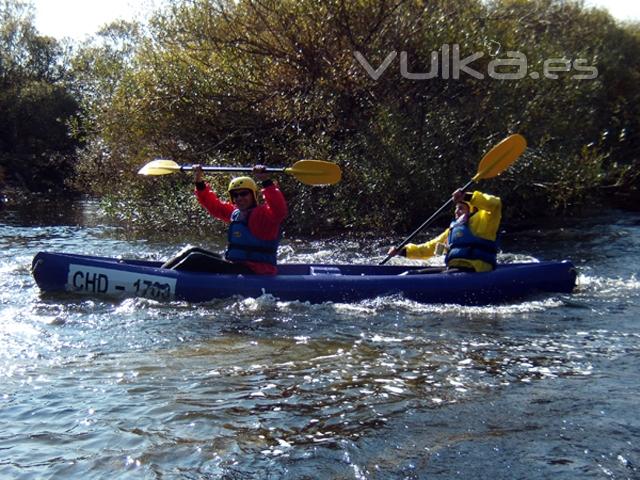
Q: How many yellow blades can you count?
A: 3